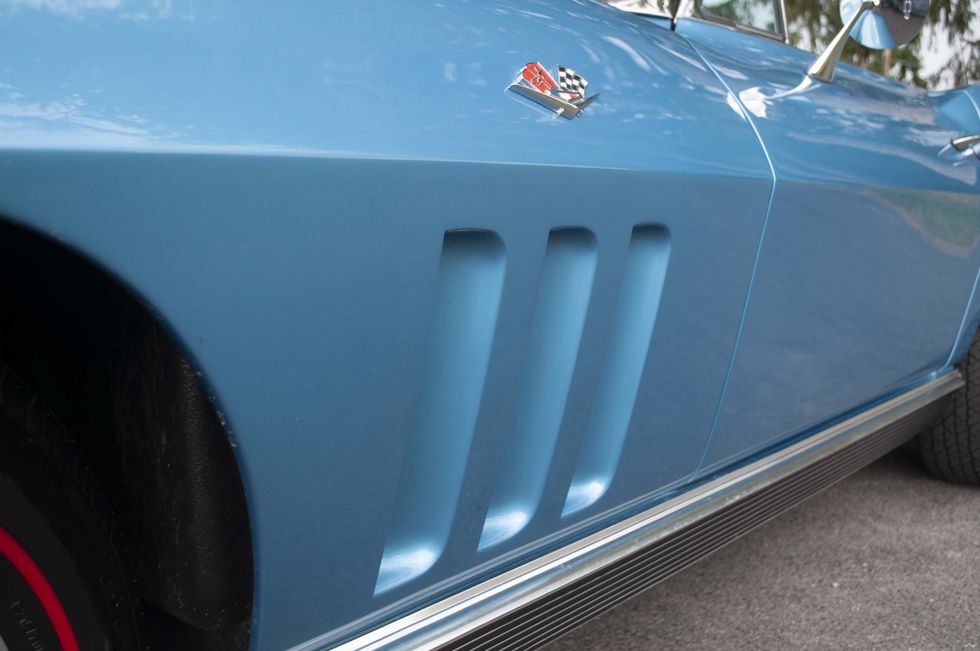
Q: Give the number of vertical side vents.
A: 3